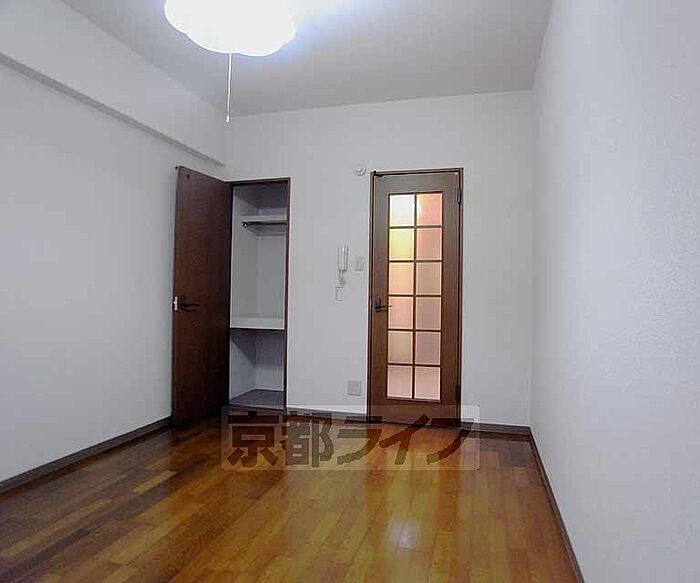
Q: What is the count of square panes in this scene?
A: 12